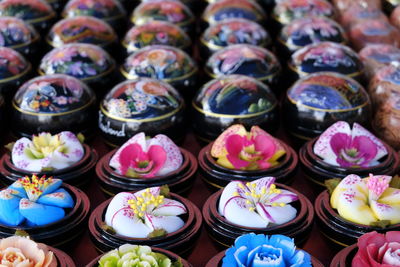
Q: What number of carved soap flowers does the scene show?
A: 12